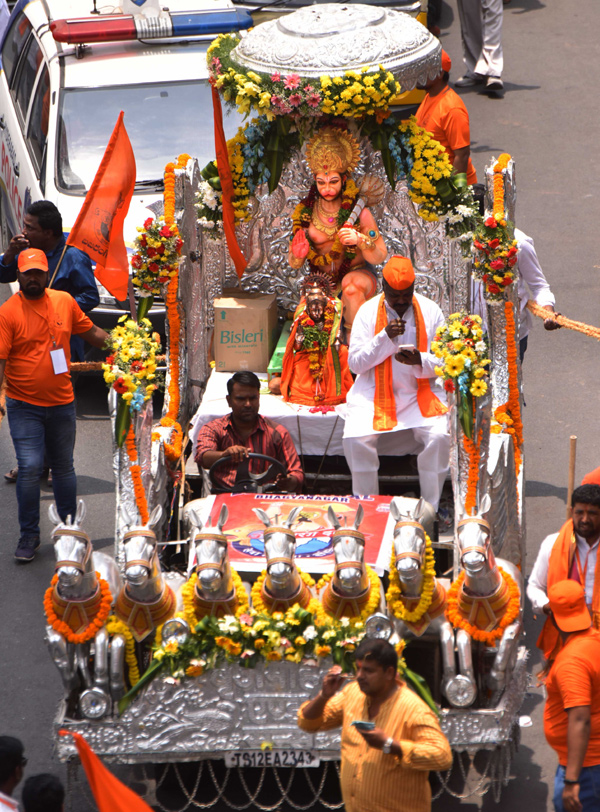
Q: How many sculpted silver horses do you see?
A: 7